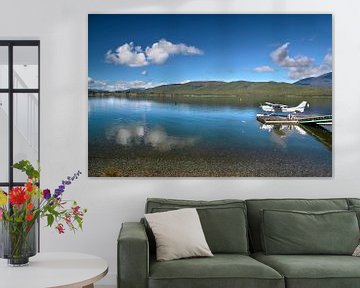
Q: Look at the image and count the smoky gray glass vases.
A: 1